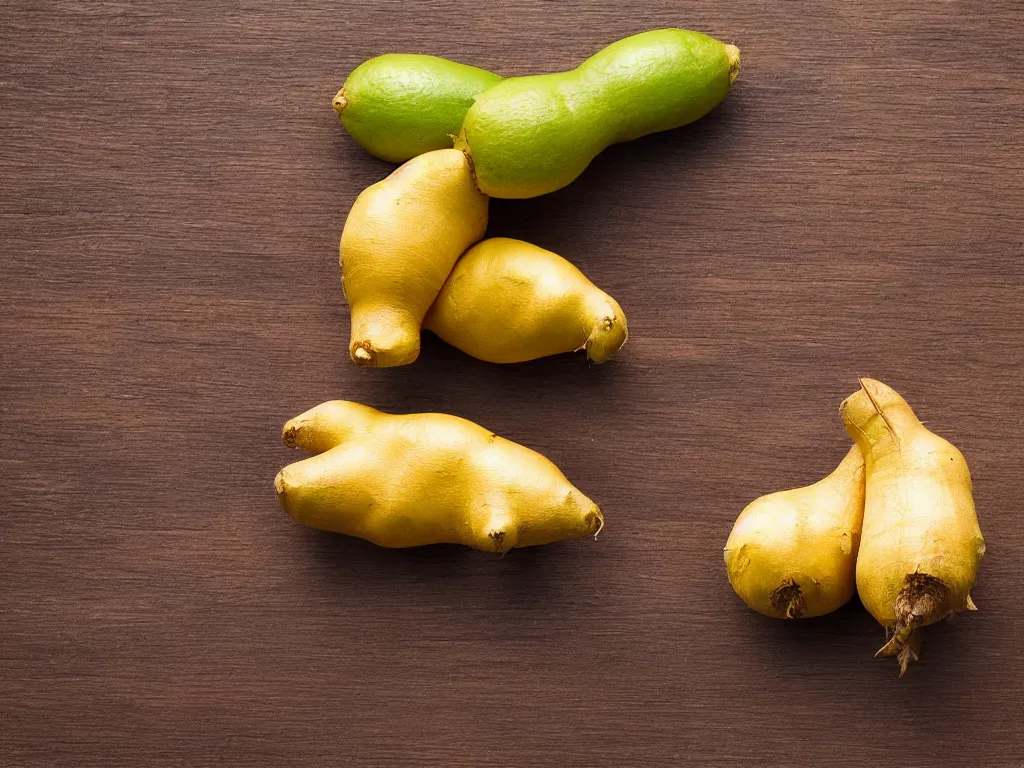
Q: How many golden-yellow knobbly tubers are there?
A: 5